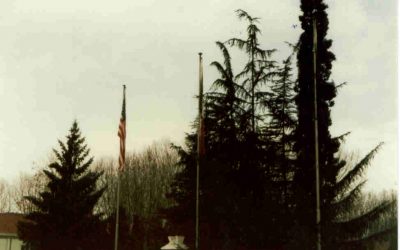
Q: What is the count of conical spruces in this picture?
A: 1